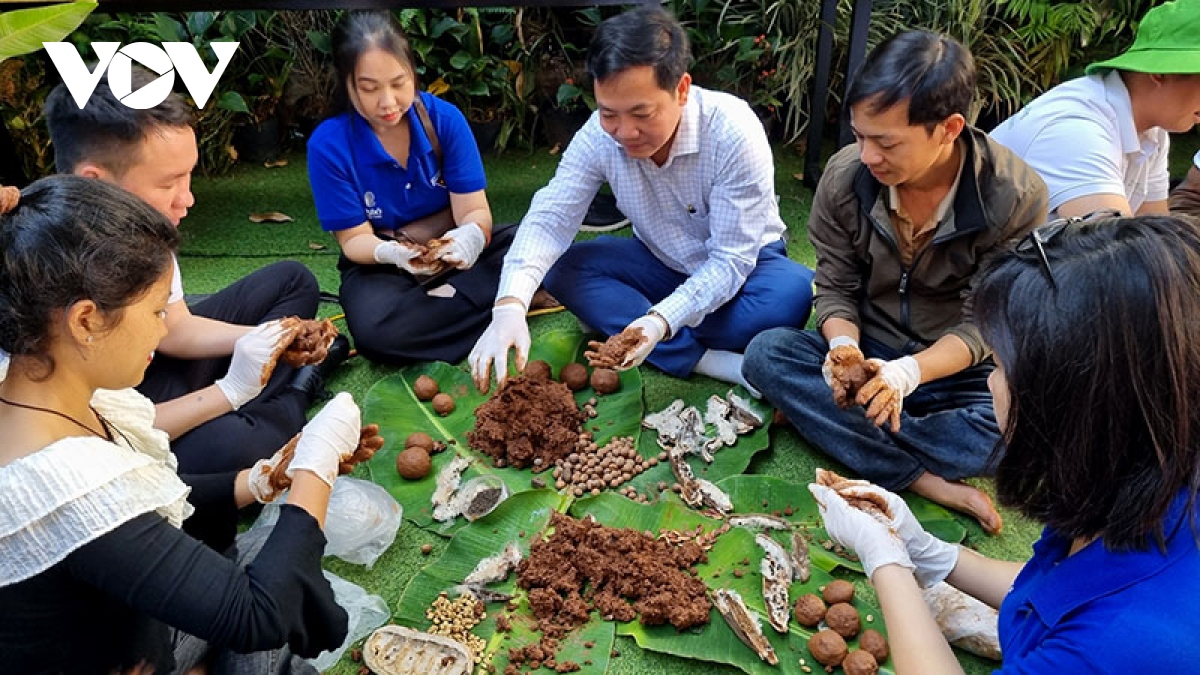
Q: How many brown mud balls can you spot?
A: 13